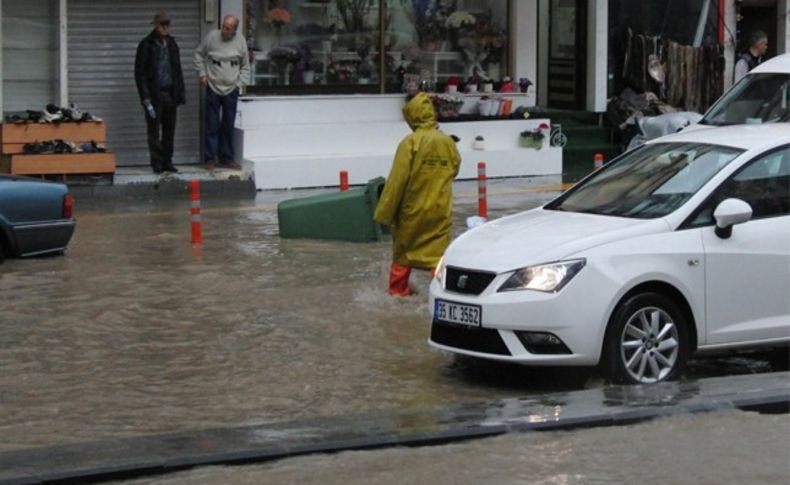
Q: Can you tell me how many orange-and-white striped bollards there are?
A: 4